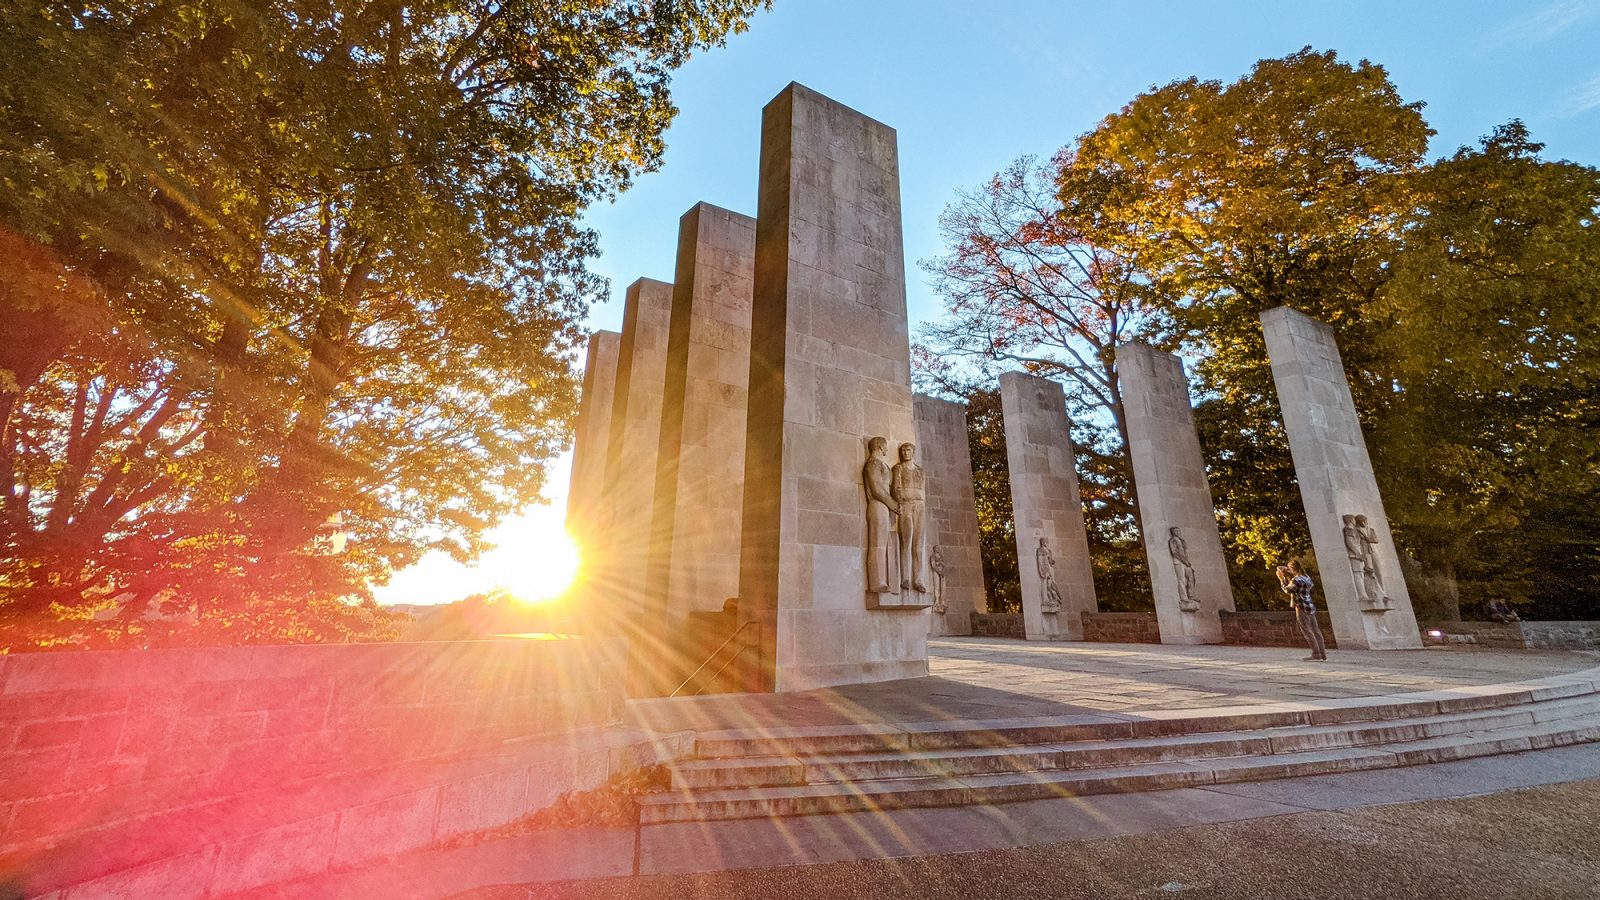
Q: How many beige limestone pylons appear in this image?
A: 8